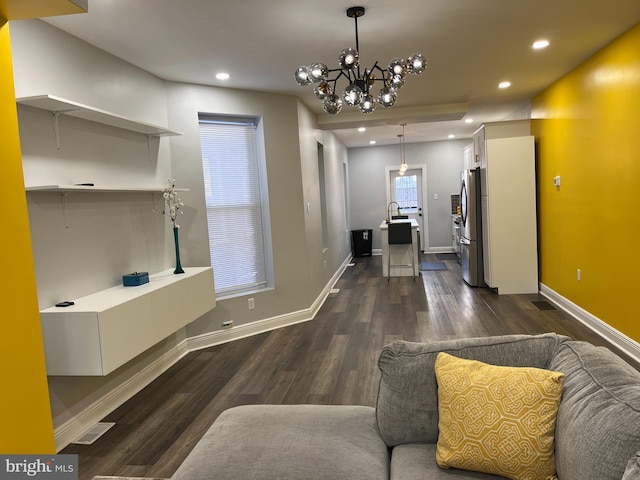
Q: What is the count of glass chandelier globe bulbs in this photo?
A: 11